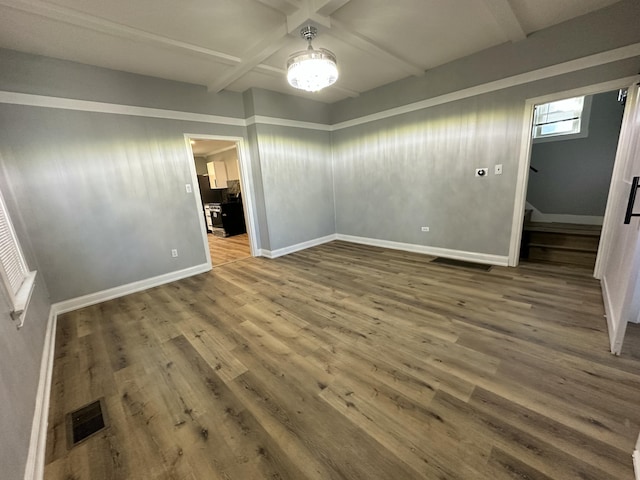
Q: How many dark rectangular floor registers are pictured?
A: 2